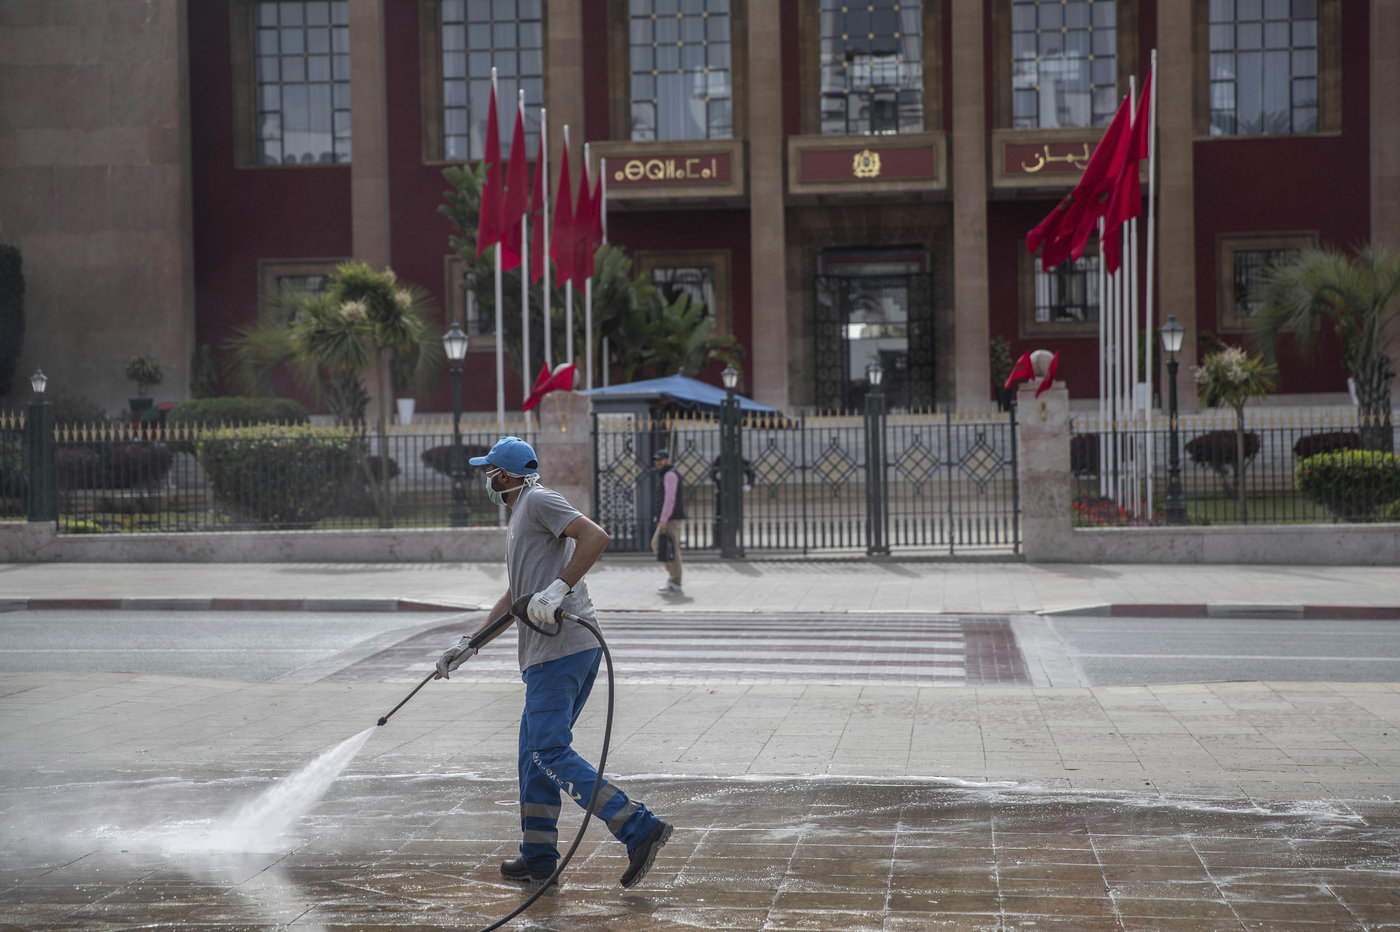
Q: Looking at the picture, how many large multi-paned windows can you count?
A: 6